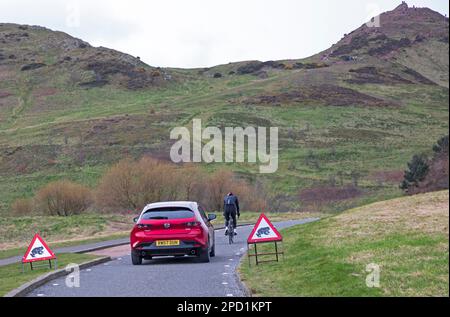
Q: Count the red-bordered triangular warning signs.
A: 2